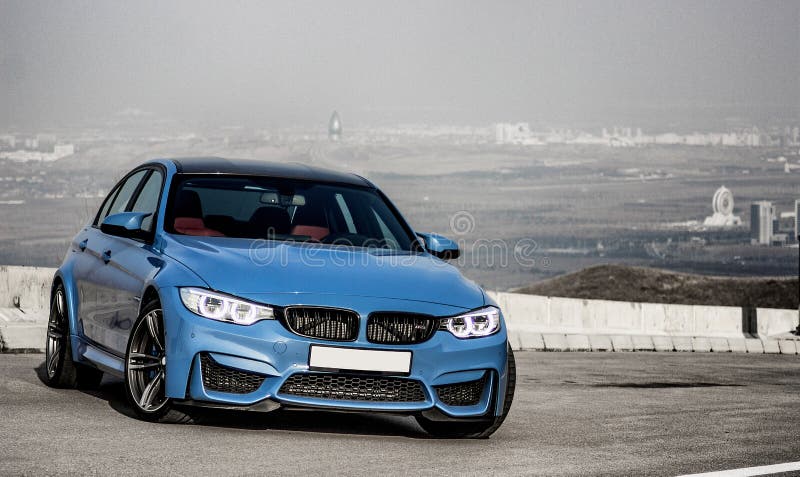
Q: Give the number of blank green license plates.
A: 0